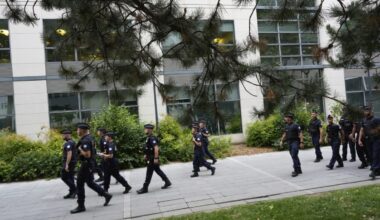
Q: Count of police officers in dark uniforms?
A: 13